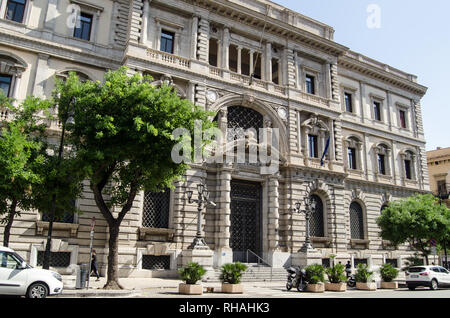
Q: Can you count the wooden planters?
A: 6